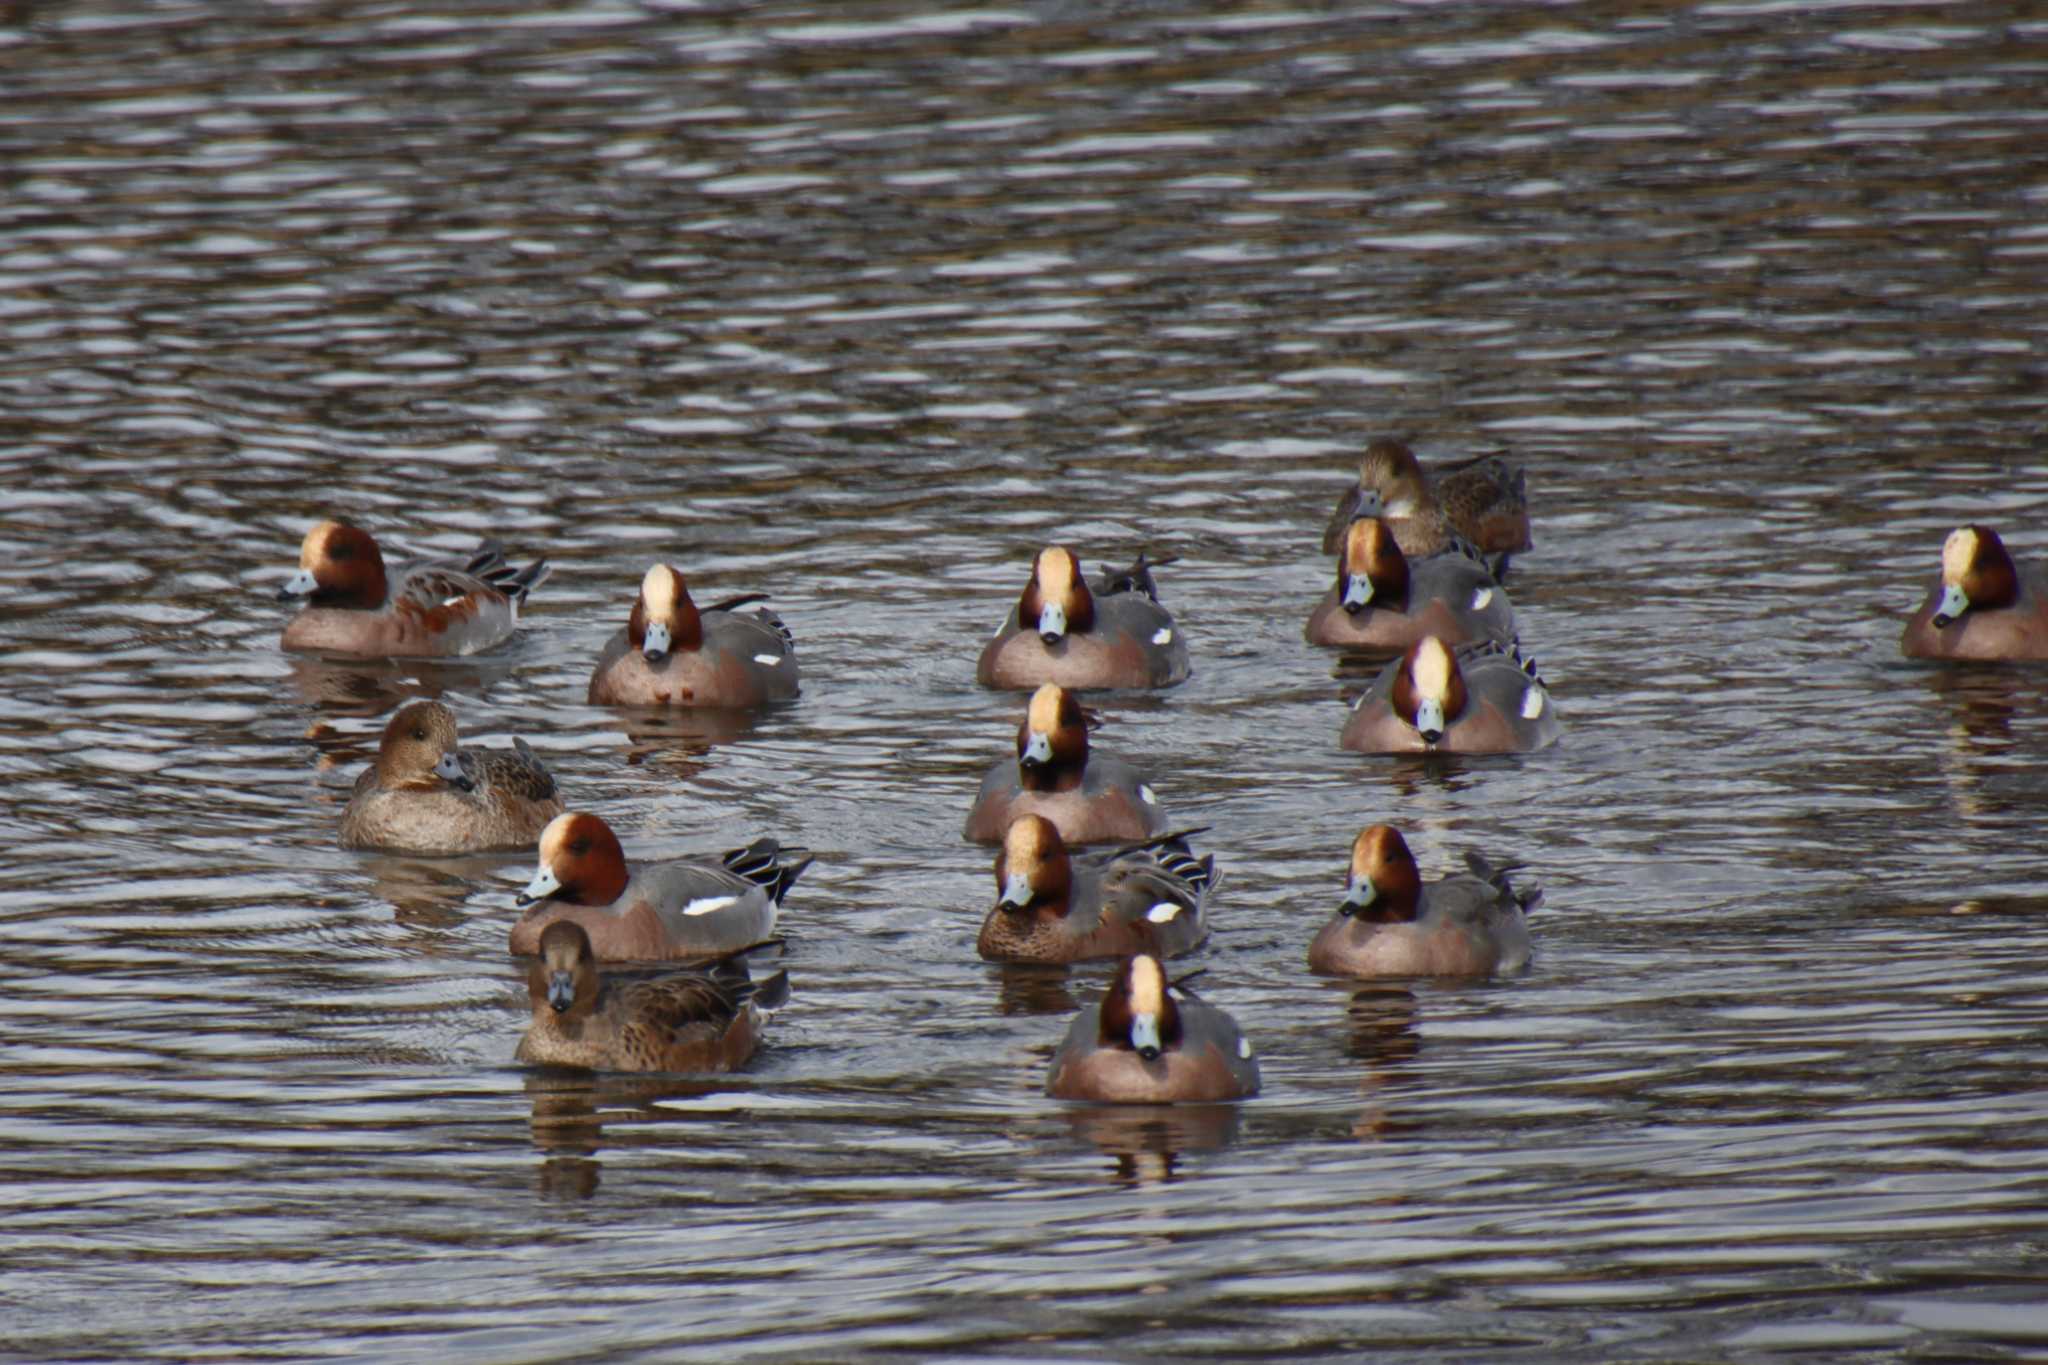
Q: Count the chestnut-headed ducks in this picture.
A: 11